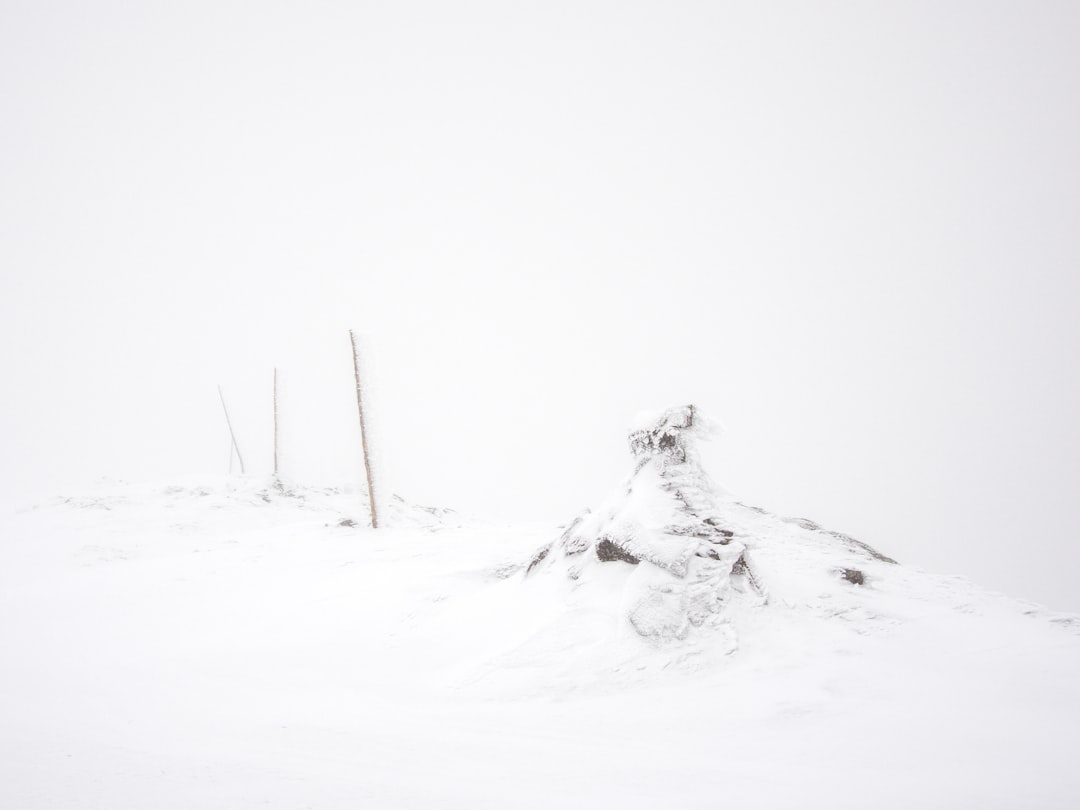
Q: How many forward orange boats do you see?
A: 0